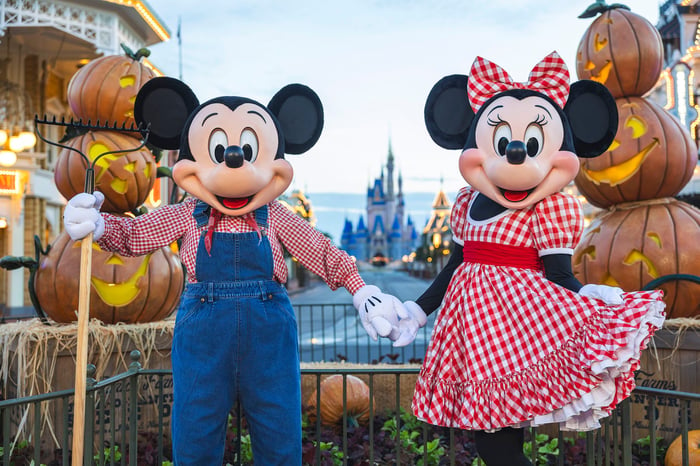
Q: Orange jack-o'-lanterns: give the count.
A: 6